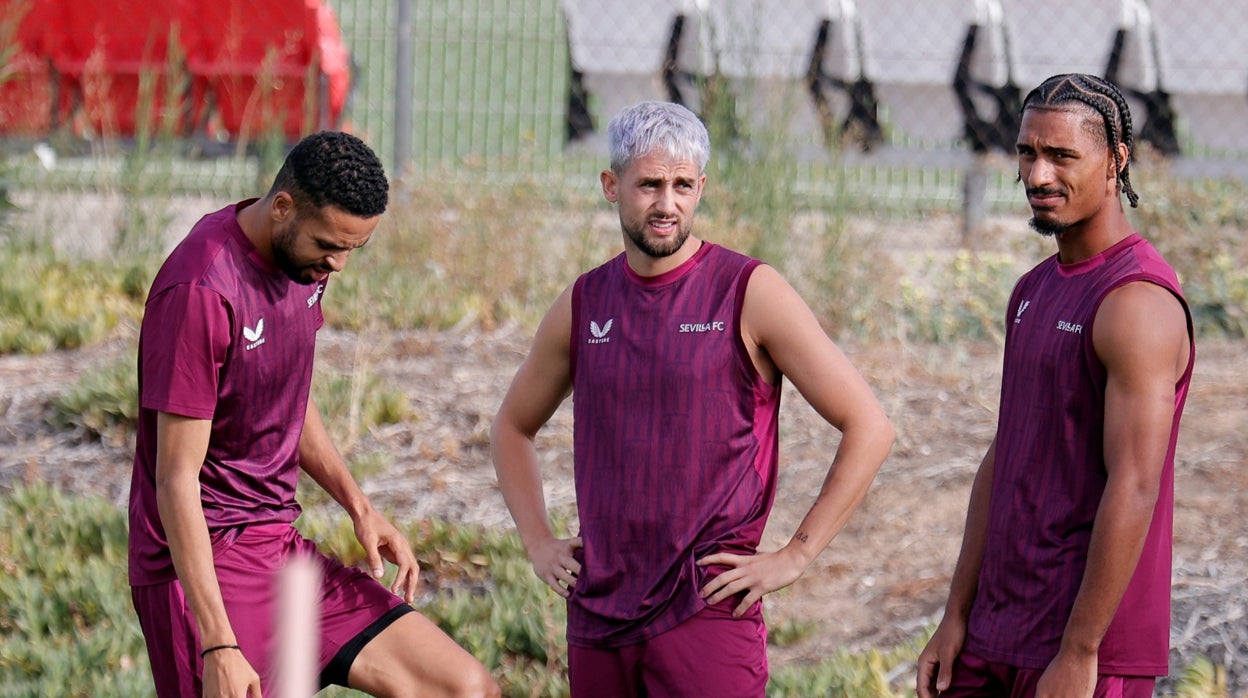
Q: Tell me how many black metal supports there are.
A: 5